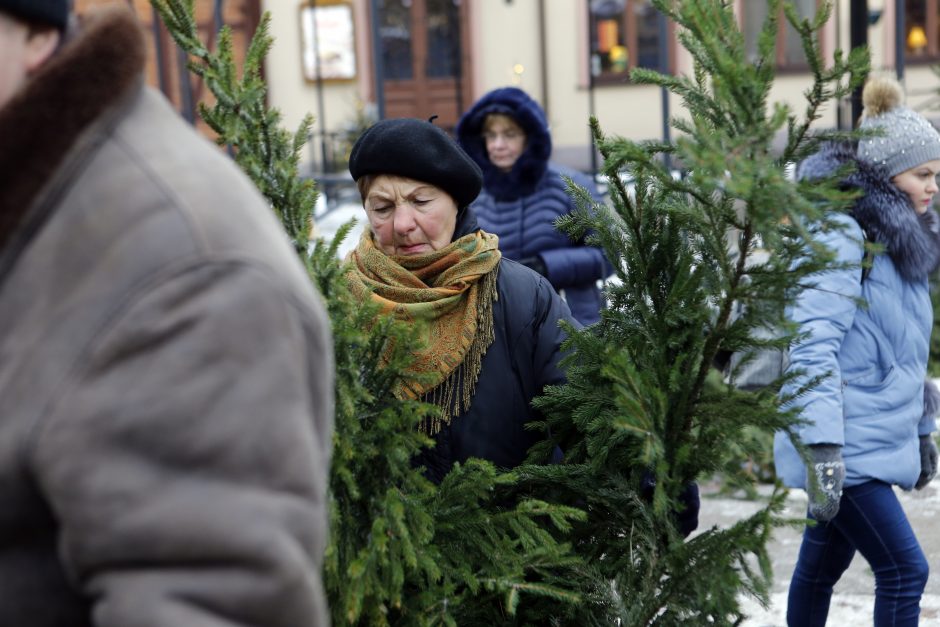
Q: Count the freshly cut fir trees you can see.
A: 2